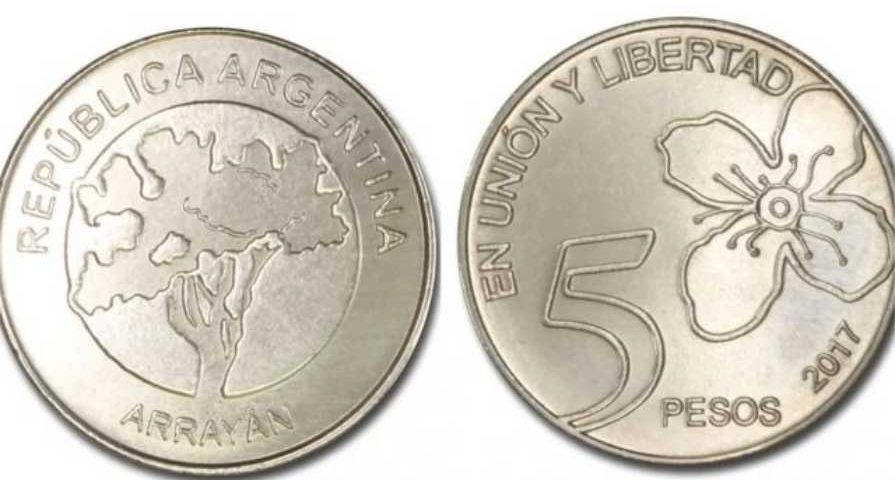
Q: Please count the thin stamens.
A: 11